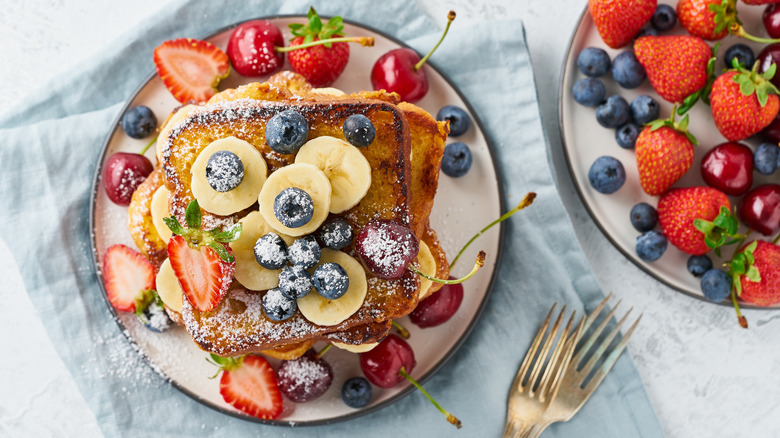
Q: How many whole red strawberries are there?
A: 8